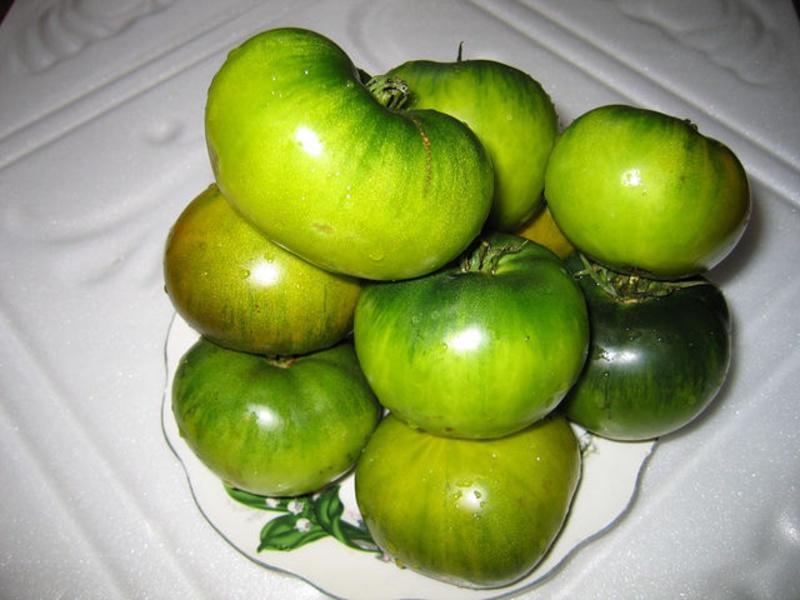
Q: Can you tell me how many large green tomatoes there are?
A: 8